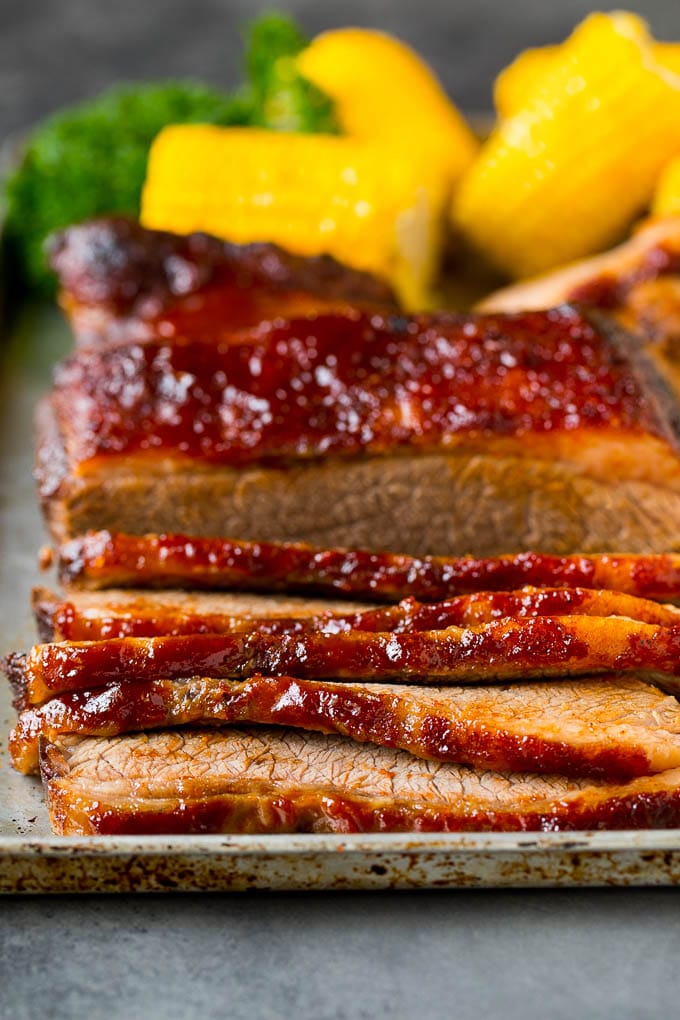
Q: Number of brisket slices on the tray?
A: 5